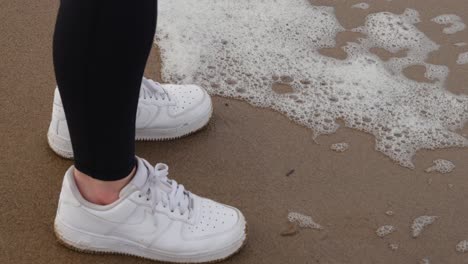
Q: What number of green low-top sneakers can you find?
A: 0